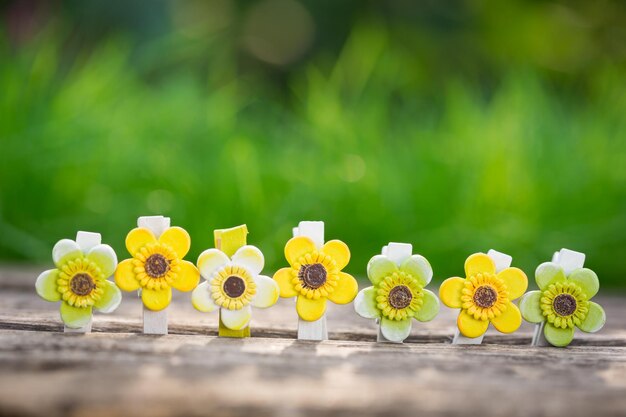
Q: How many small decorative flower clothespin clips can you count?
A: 7